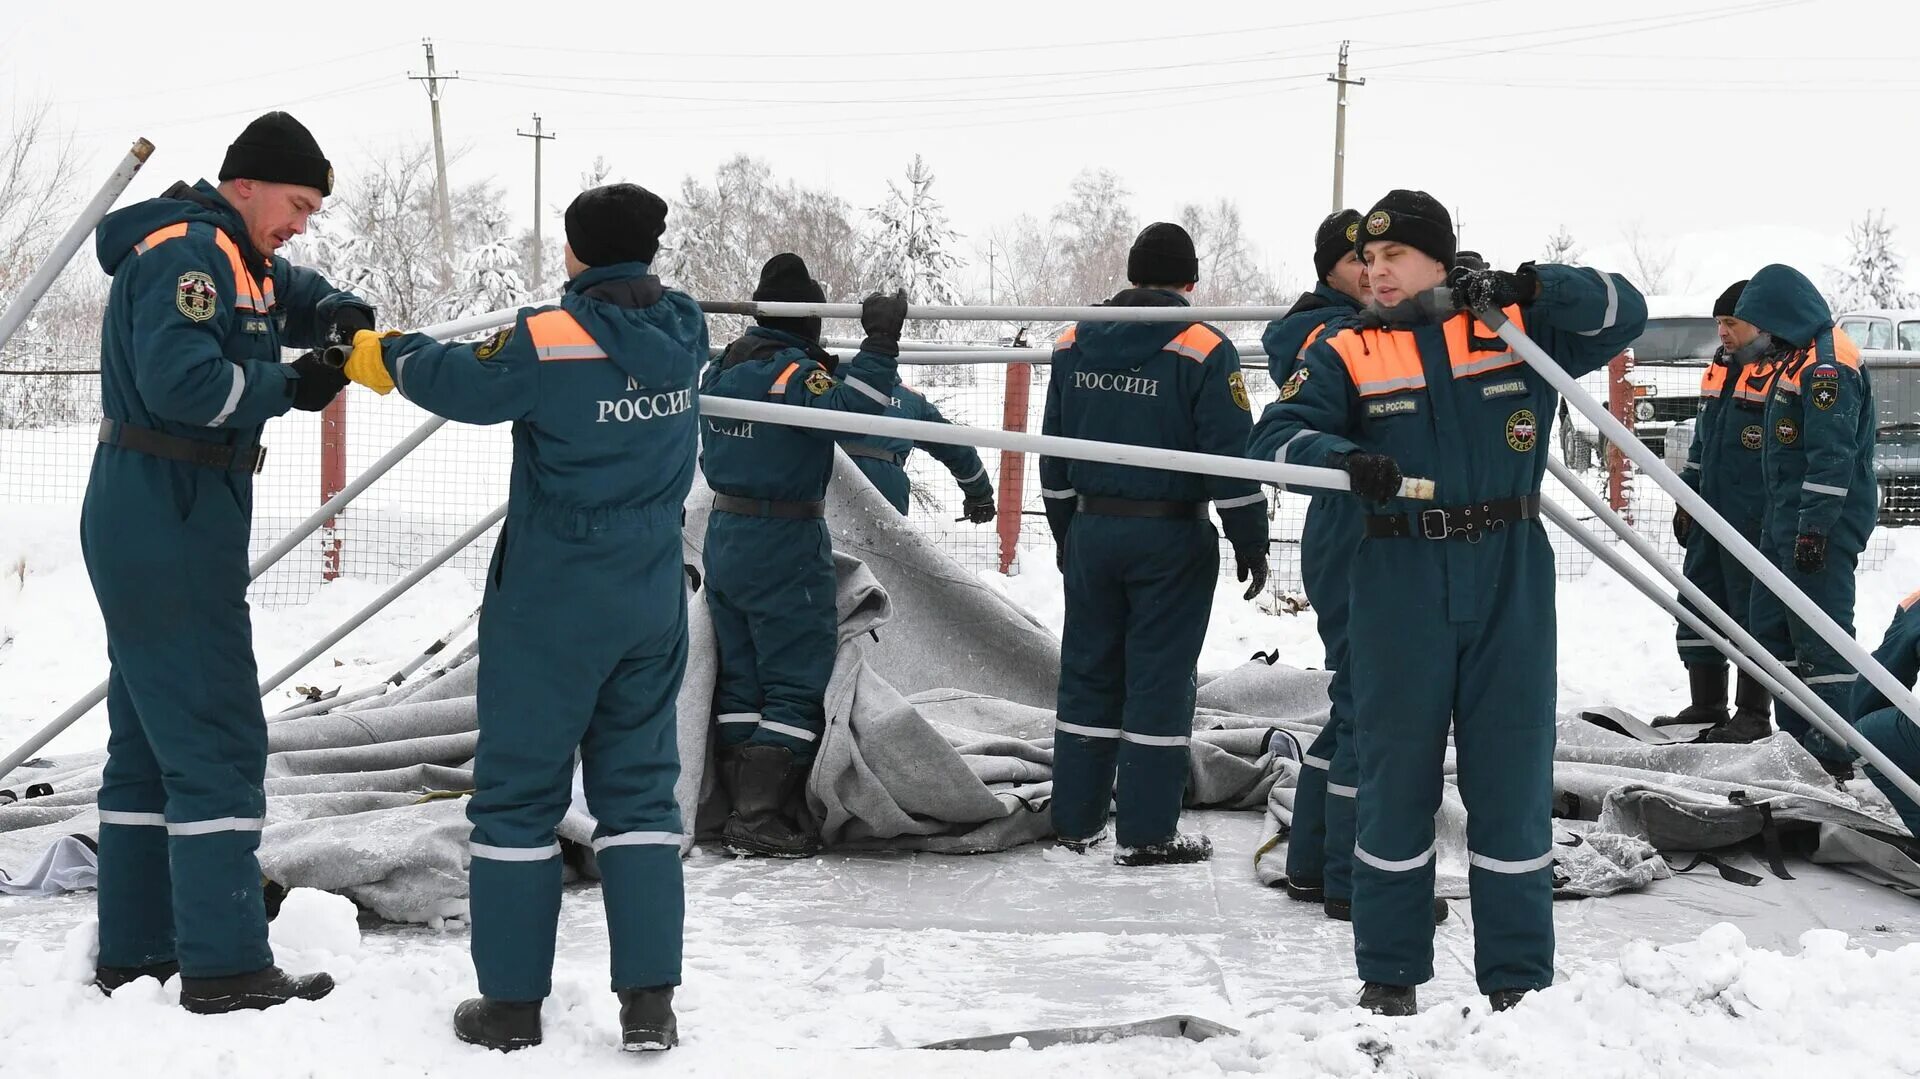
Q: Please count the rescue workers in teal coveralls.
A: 10